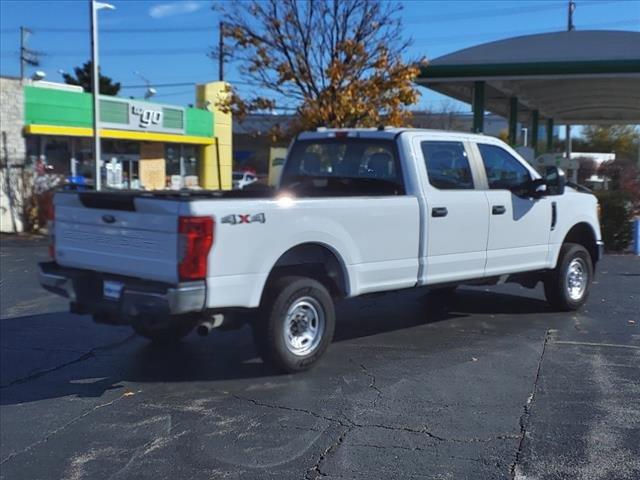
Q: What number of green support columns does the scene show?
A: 4